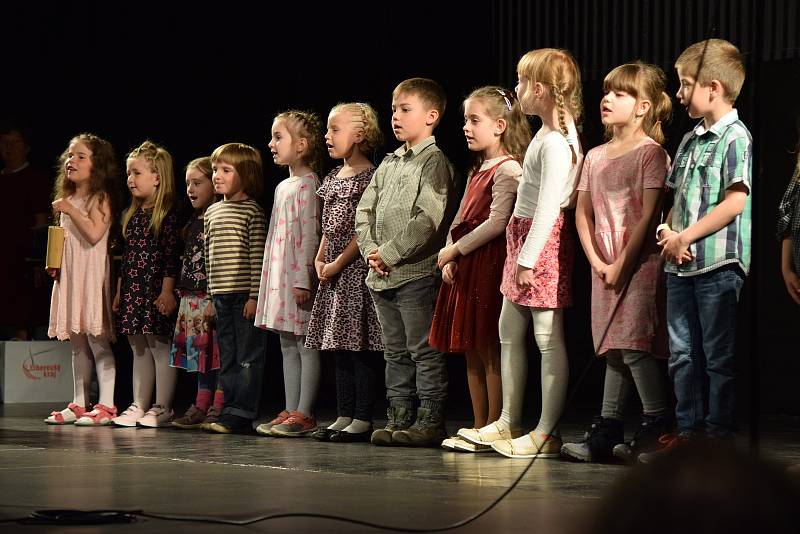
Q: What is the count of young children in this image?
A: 11